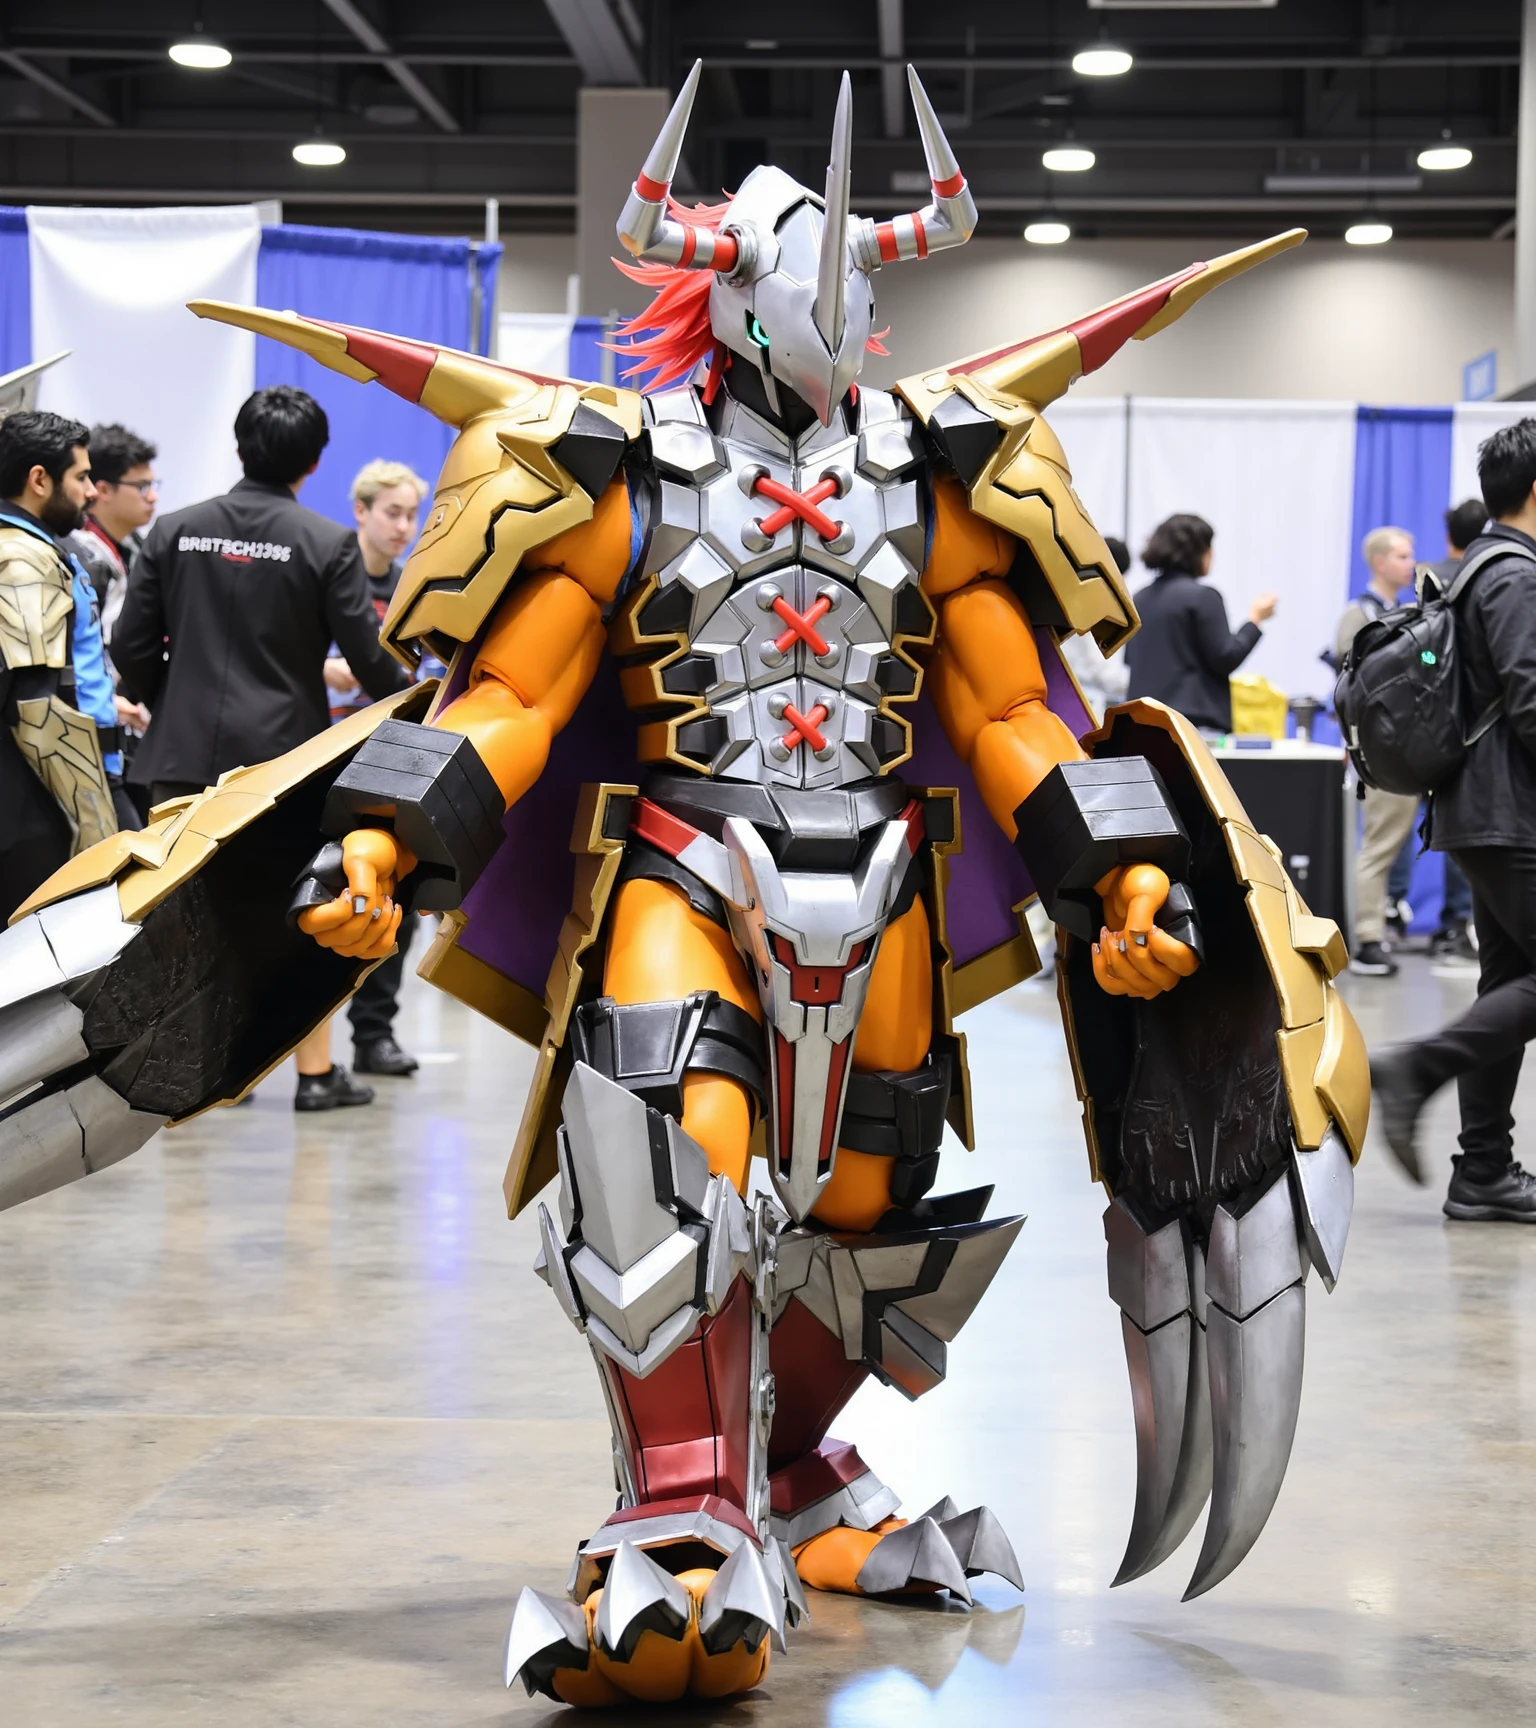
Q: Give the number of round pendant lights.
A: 7